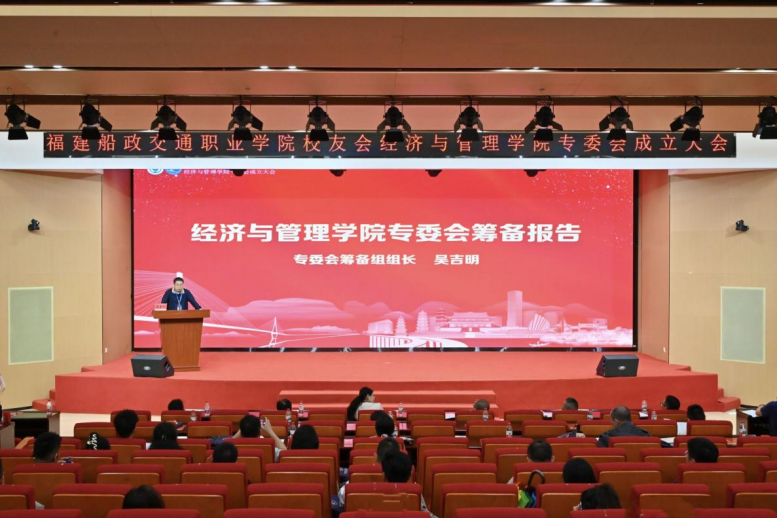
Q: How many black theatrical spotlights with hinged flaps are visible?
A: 11